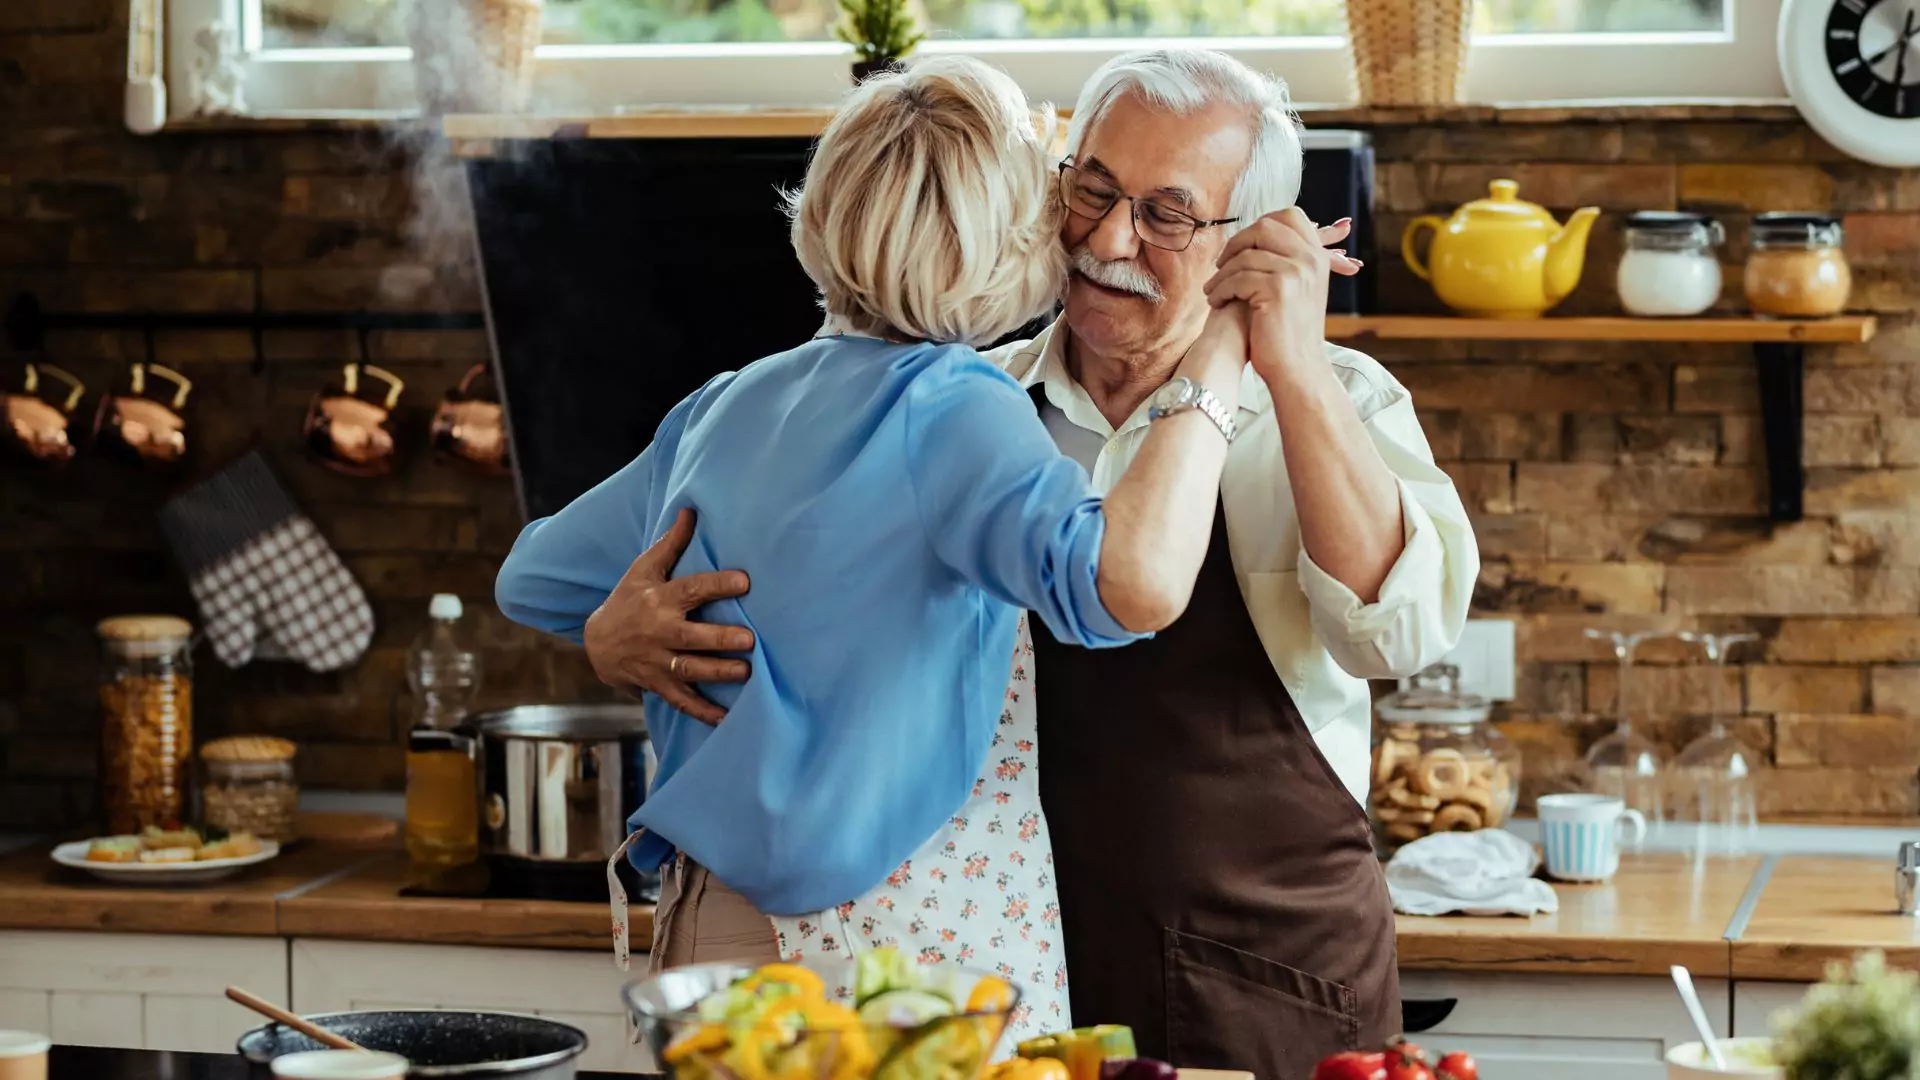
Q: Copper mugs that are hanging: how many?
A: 4